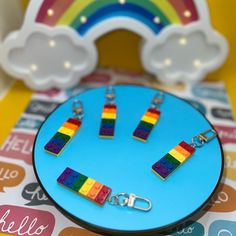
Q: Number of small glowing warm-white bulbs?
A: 11